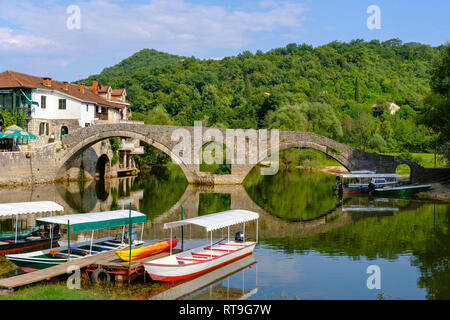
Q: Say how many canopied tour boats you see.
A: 4